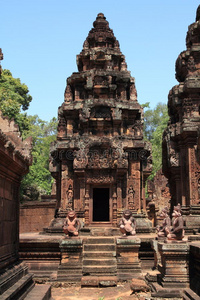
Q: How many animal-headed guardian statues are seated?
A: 4